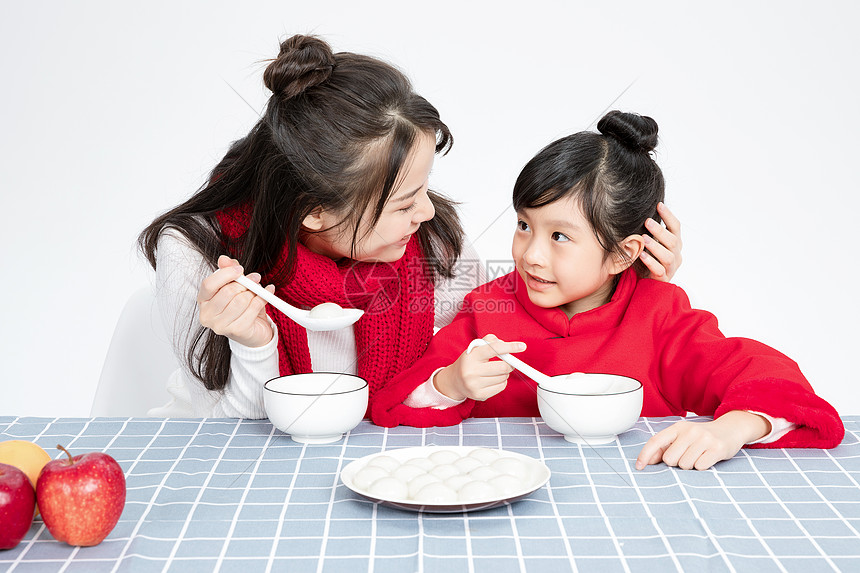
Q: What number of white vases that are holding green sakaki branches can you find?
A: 0